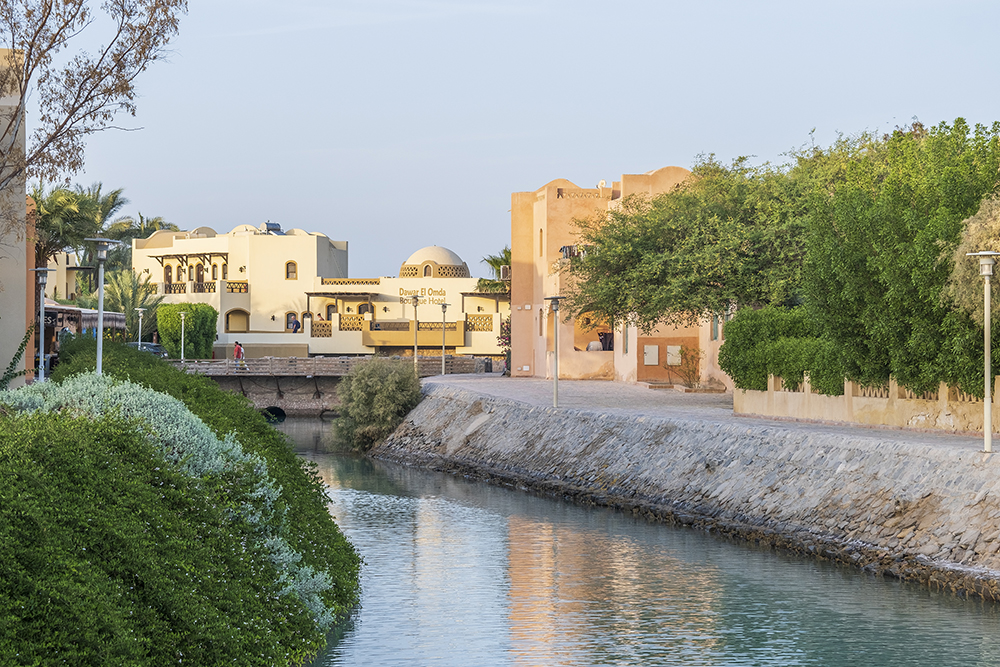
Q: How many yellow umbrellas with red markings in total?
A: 0